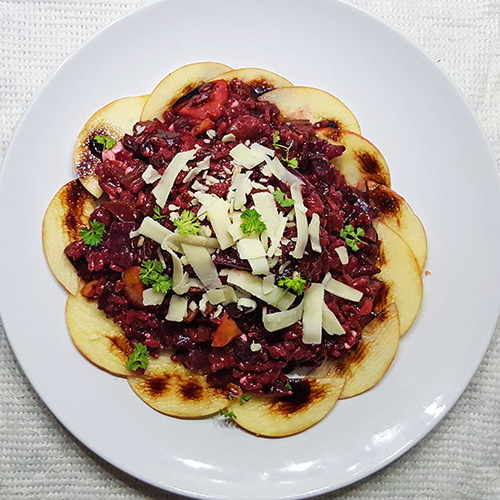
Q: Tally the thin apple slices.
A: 12